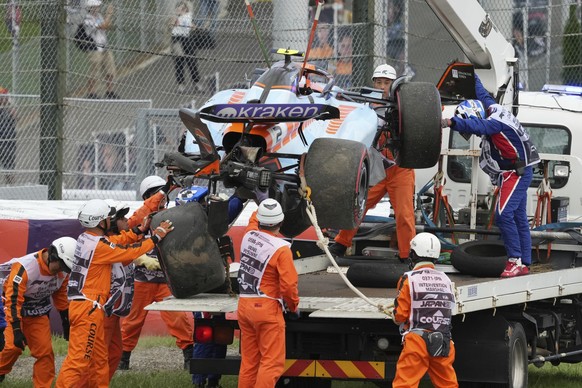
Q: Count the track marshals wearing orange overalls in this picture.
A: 7